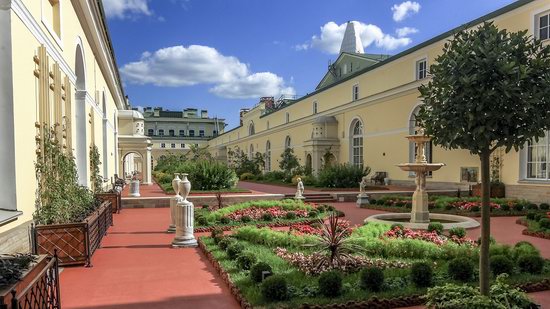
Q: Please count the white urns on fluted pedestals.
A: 2